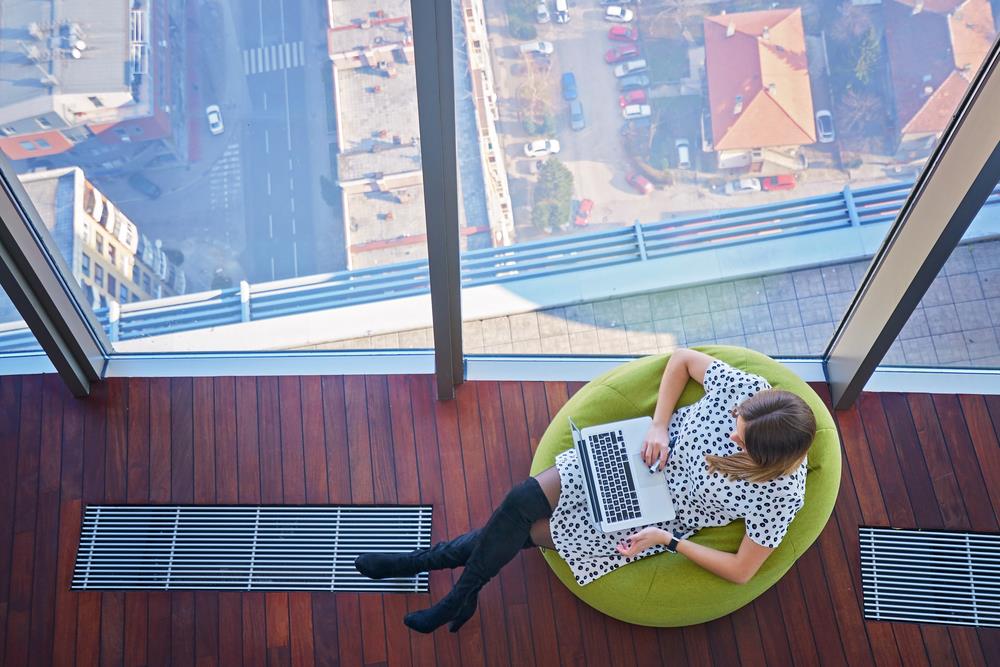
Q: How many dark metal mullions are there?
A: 3